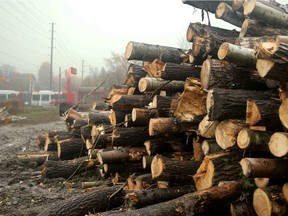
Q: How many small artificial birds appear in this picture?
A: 0